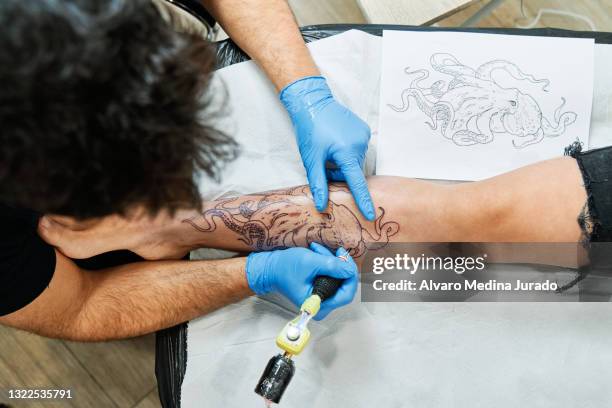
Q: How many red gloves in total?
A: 0